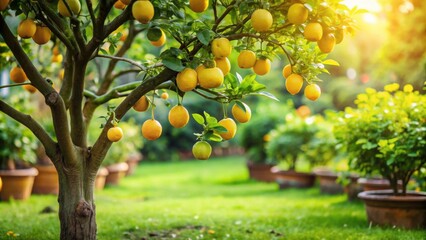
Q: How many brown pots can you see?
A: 11